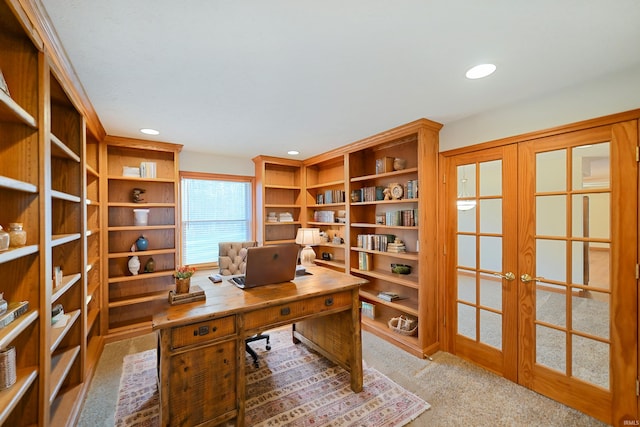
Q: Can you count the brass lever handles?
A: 2